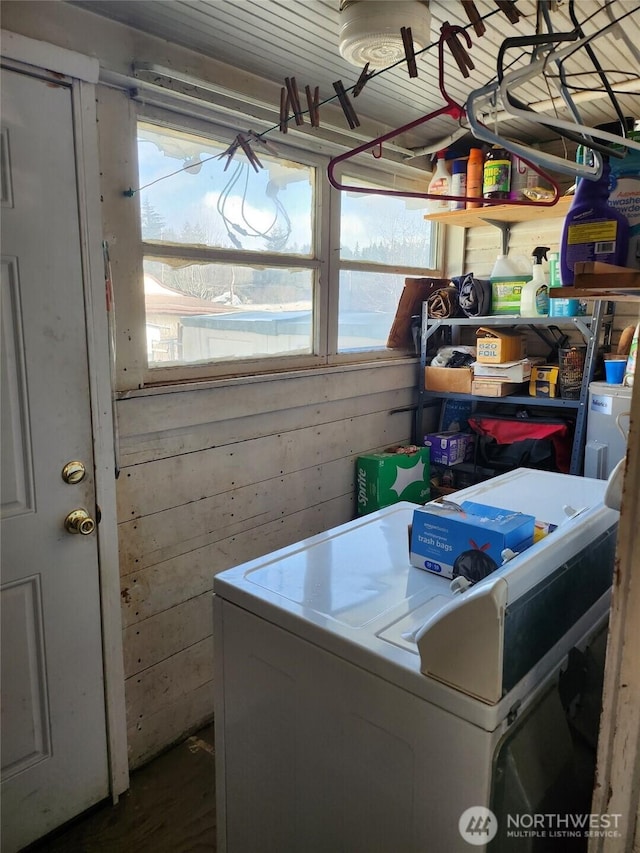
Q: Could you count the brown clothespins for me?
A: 12